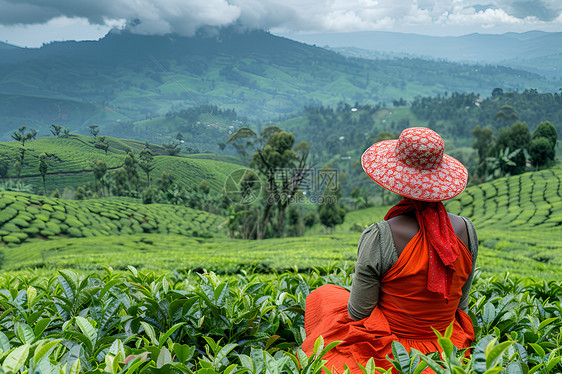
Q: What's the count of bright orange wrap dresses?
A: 1